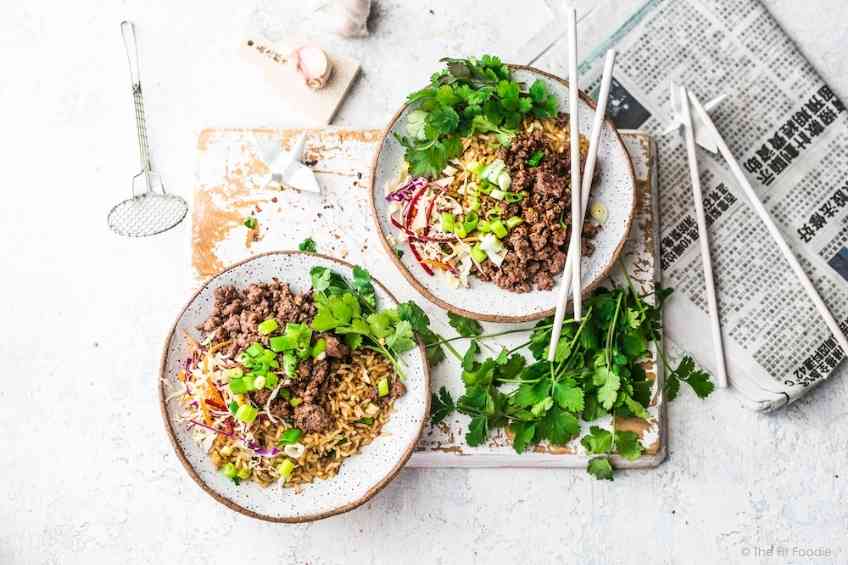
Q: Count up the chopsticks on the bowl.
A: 2